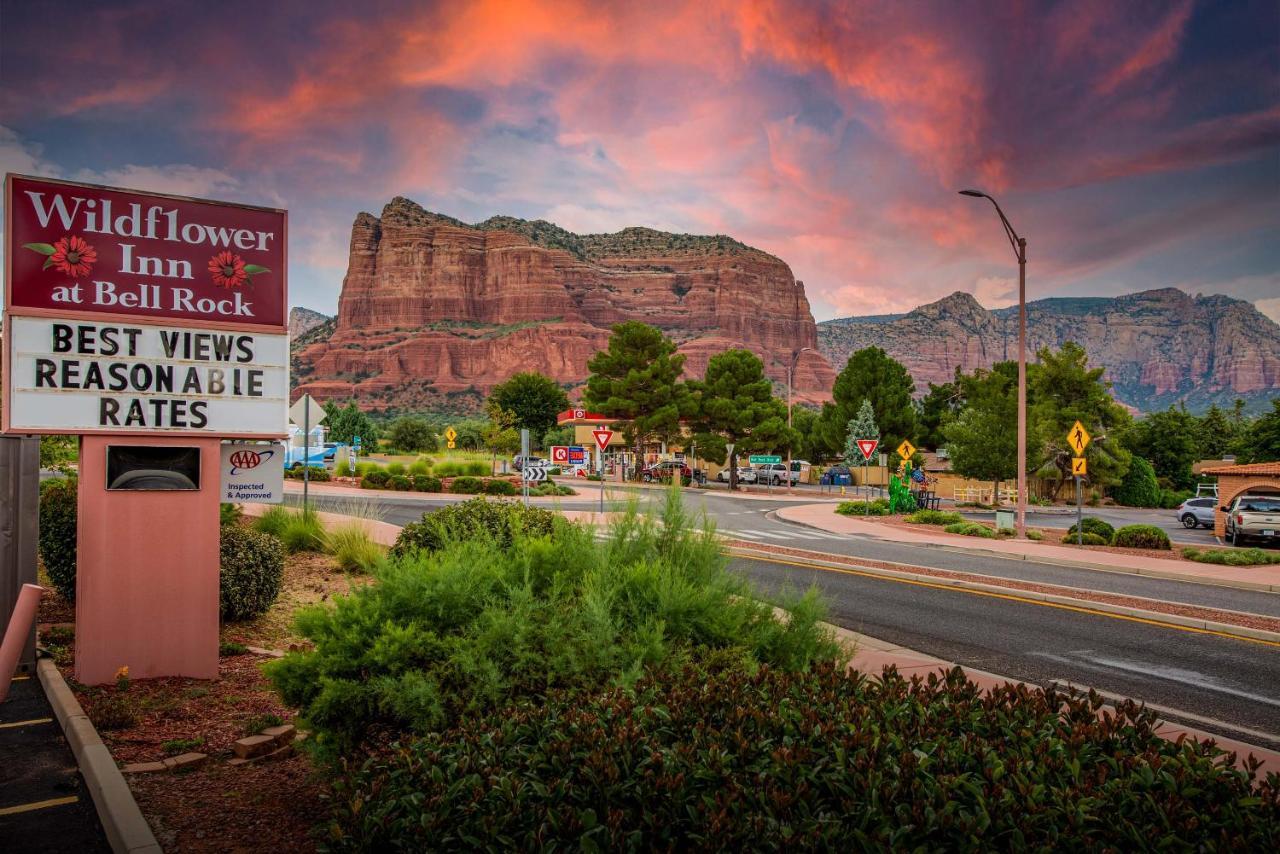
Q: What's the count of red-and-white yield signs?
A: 2